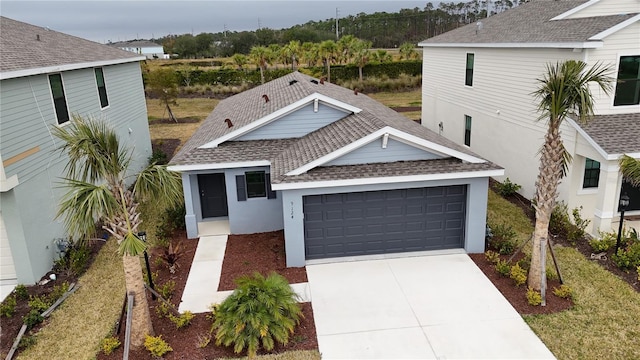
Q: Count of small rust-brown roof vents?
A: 4